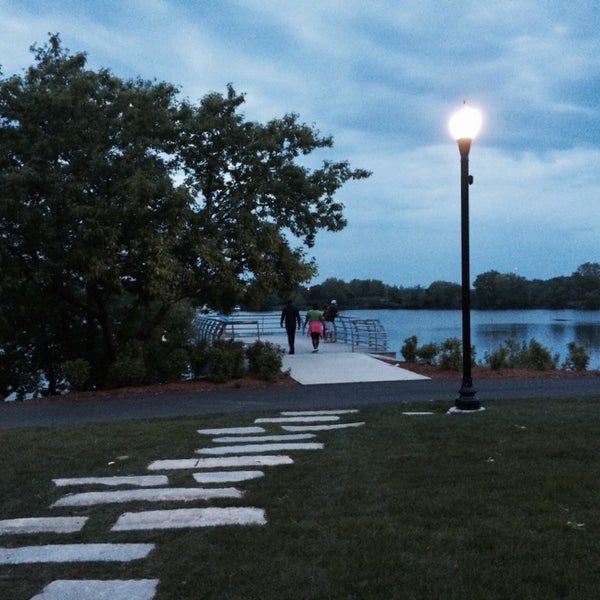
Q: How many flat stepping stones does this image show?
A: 14